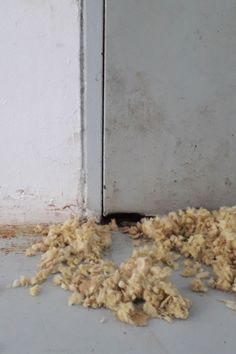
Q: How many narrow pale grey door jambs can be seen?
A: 1